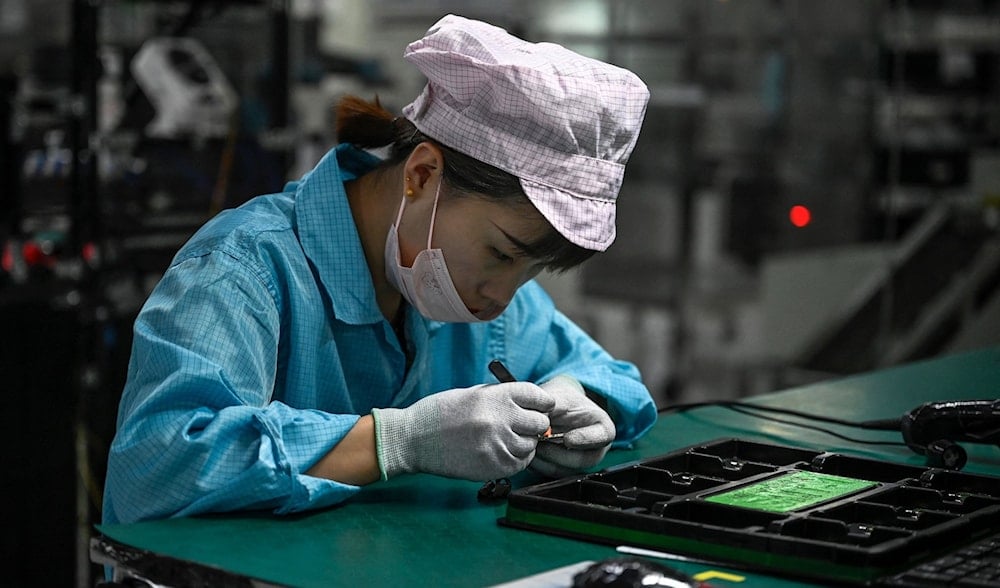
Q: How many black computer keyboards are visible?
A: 1